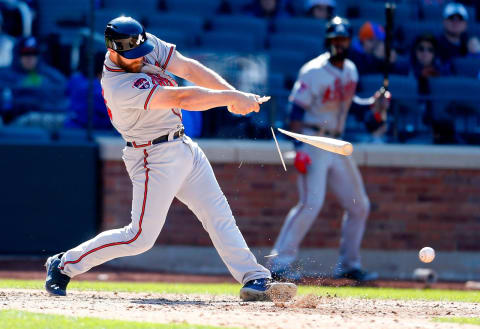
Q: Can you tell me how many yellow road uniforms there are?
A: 0